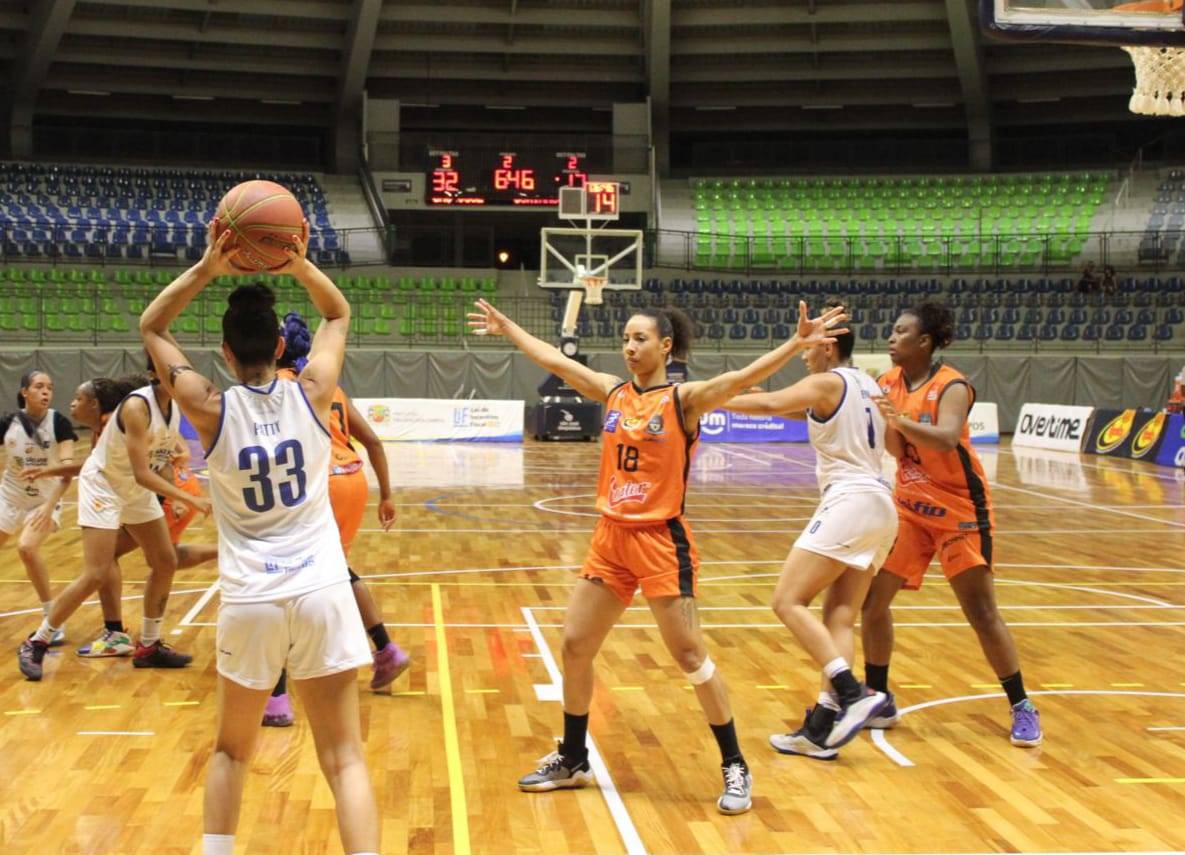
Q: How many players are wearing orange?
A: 4